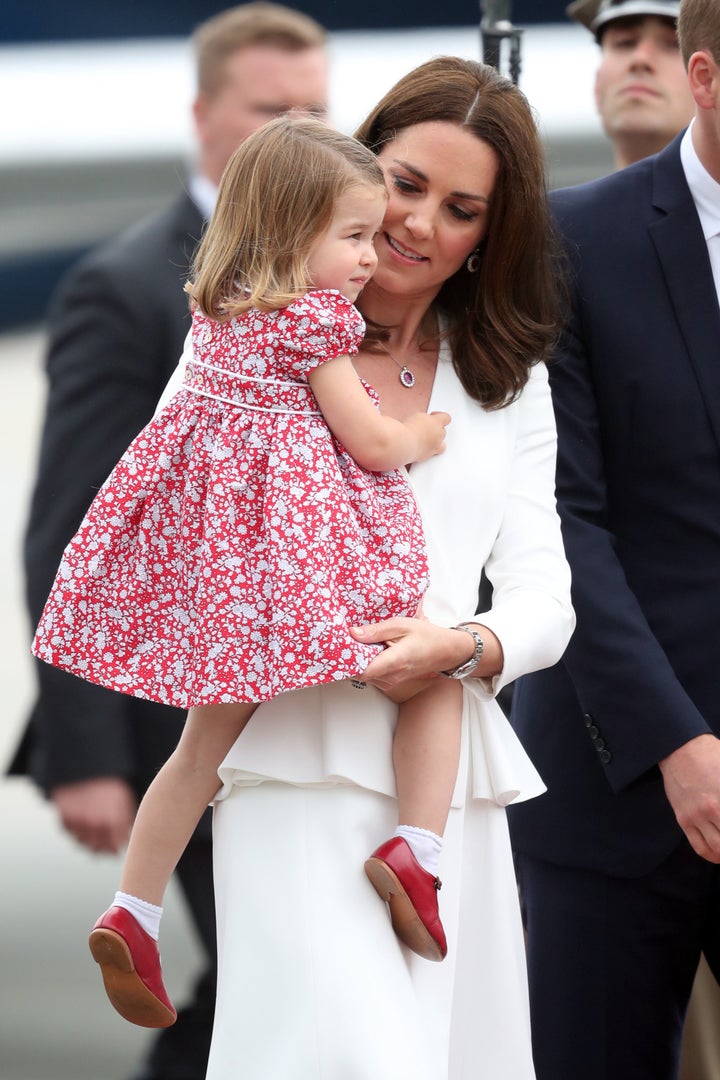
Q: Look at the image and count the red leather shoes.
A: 2